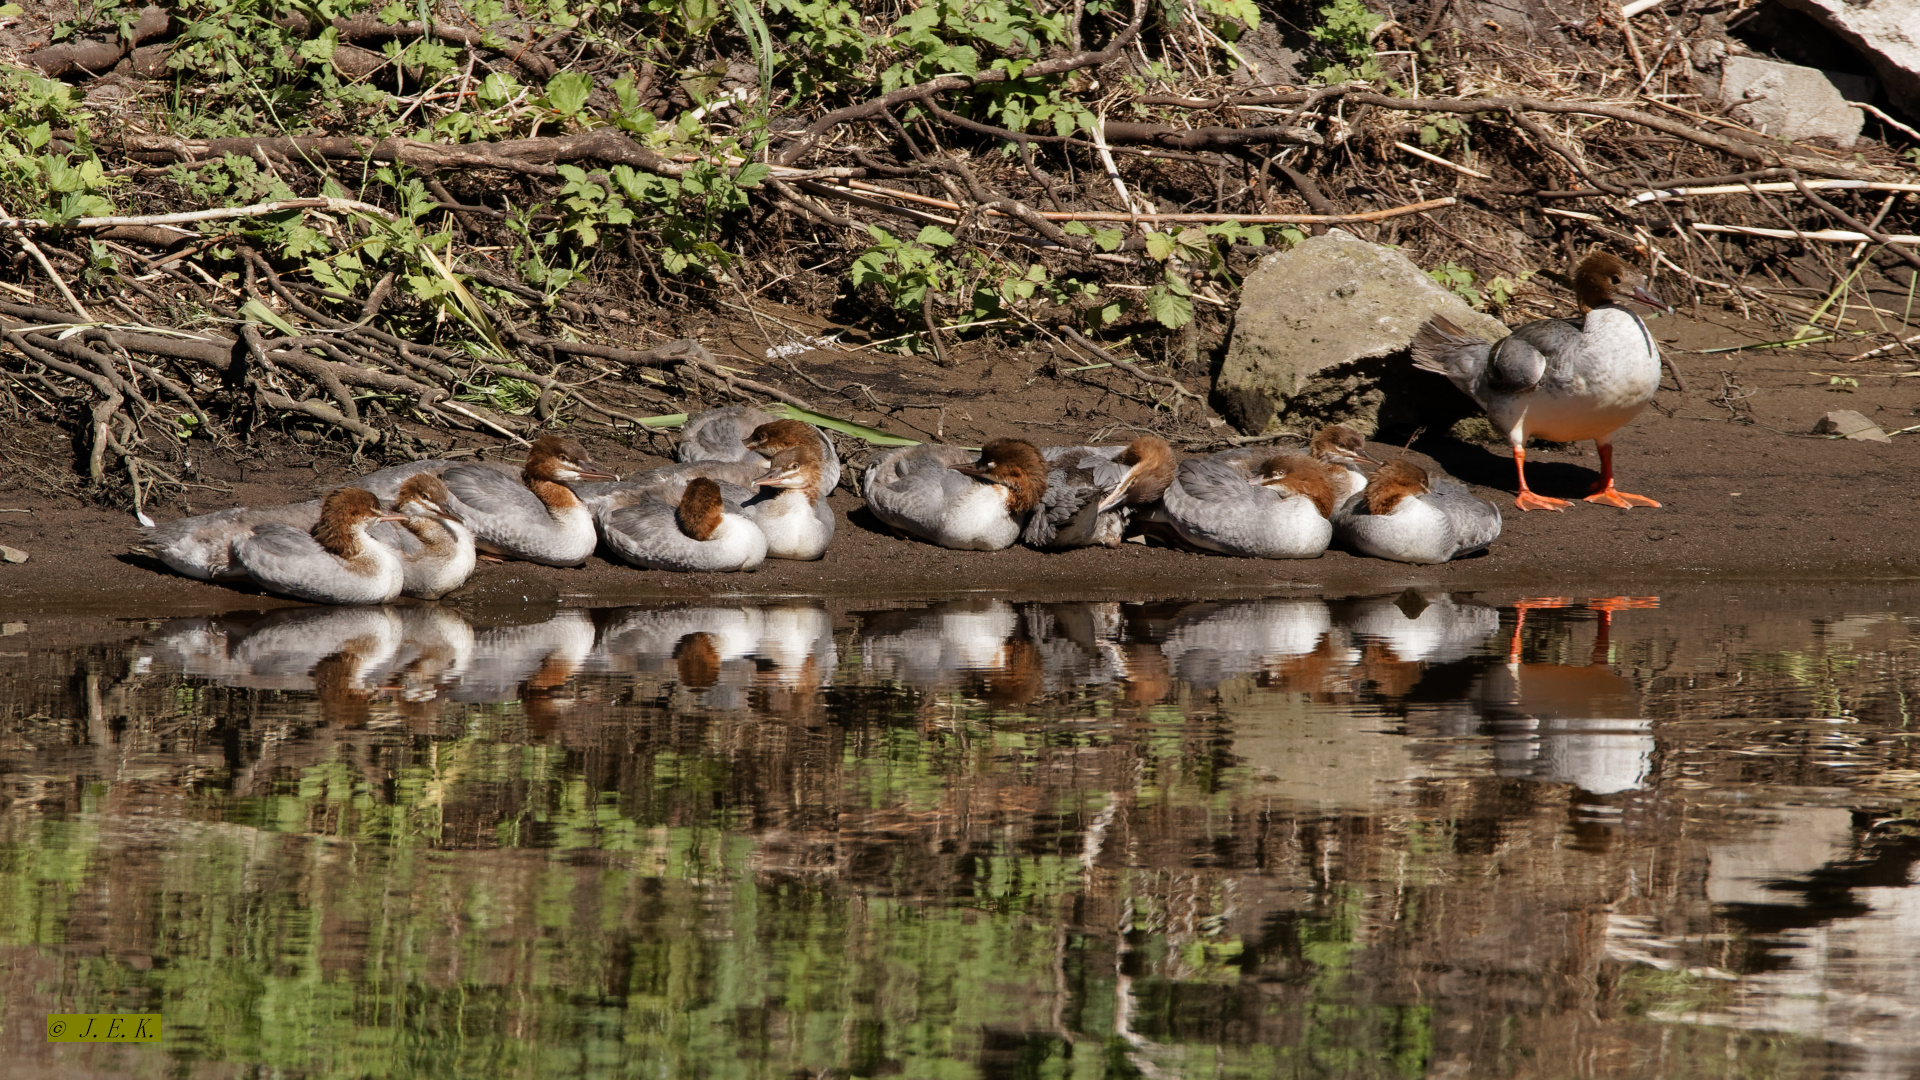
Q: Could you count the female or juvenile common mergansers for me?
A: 12